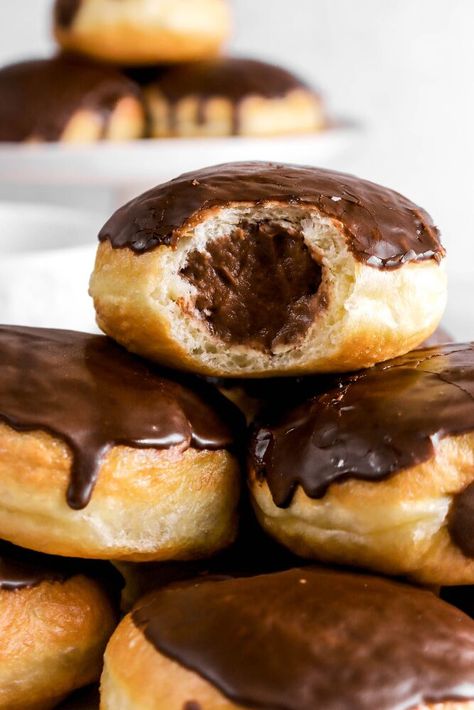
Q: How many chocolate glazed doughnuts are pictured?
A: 8